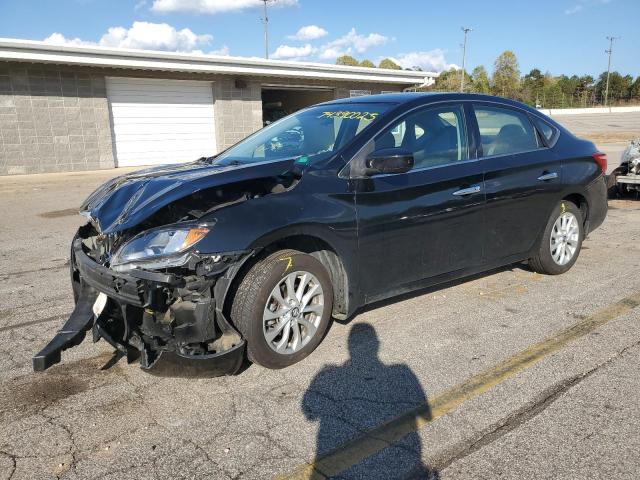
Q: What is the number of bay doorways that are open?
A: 1